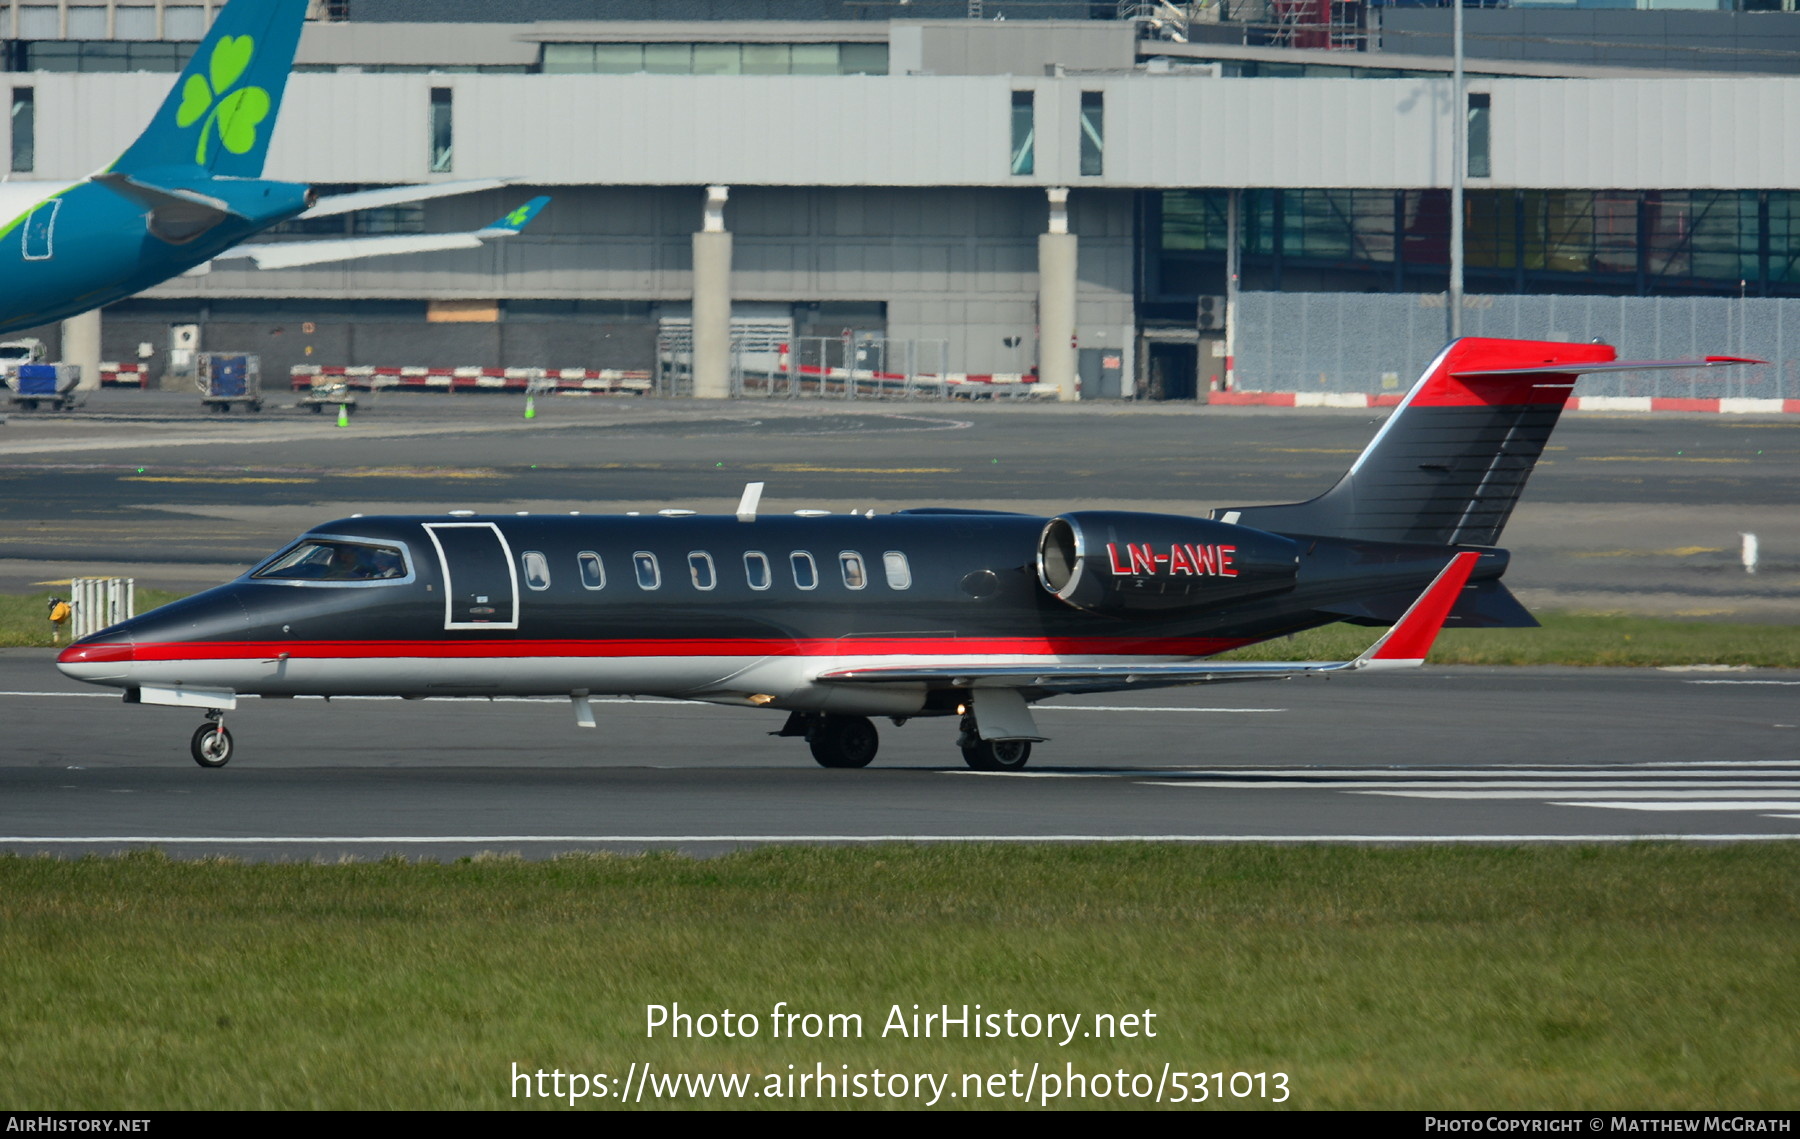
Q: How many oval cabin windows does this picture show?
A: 8